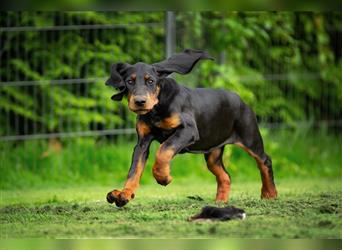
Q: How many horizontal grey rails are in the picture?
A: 3